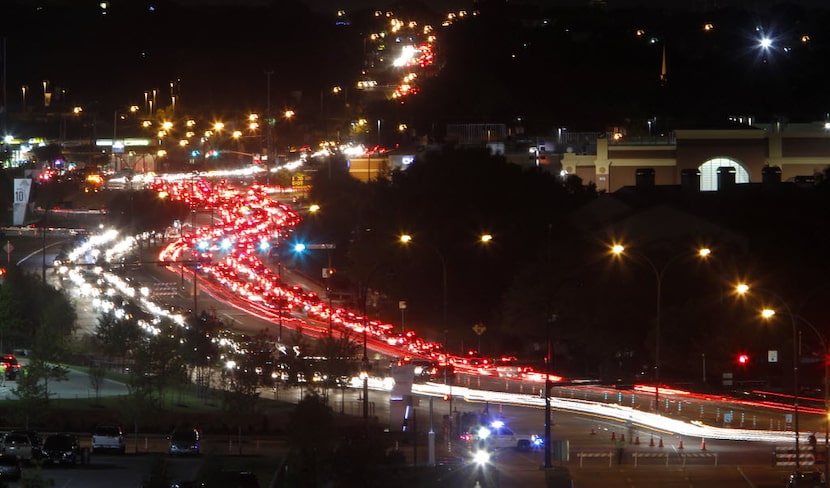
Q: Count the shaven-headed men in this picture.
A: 0